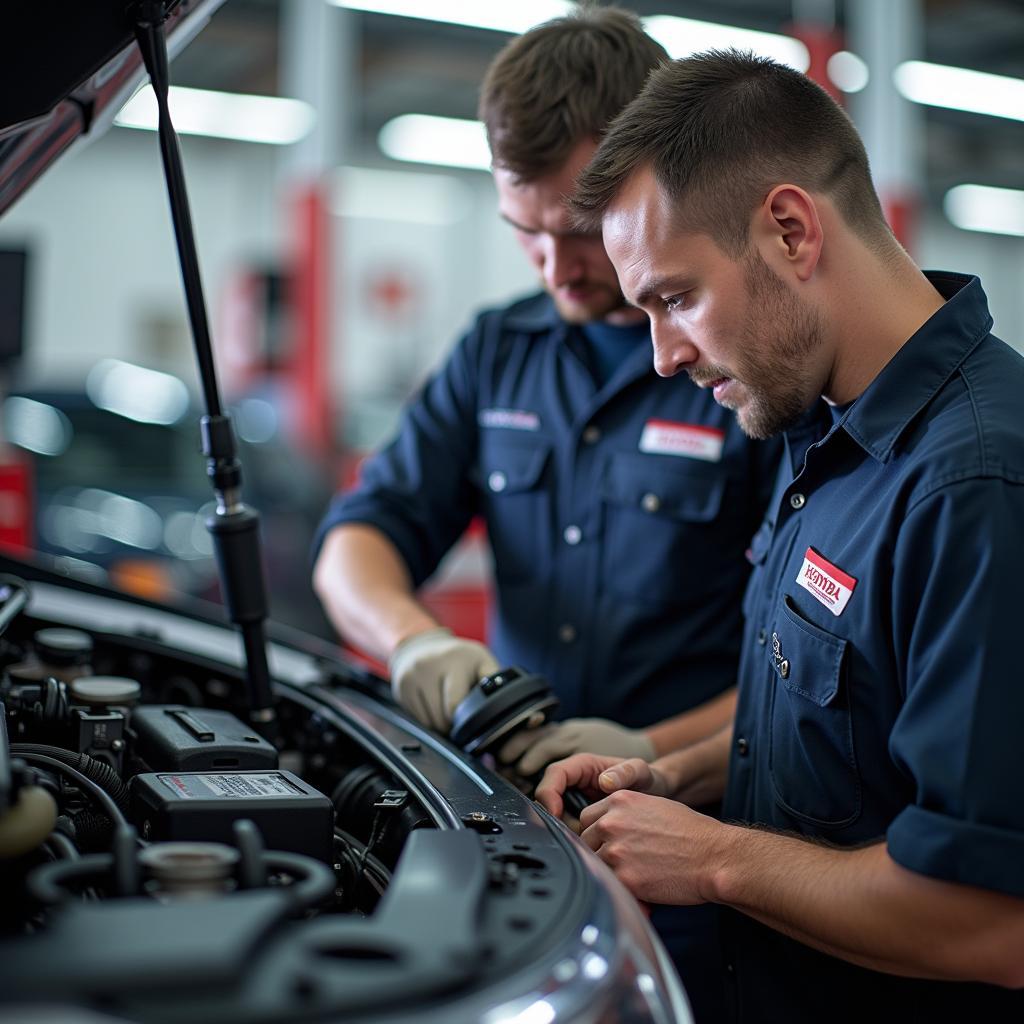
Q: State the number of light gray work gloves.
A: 2